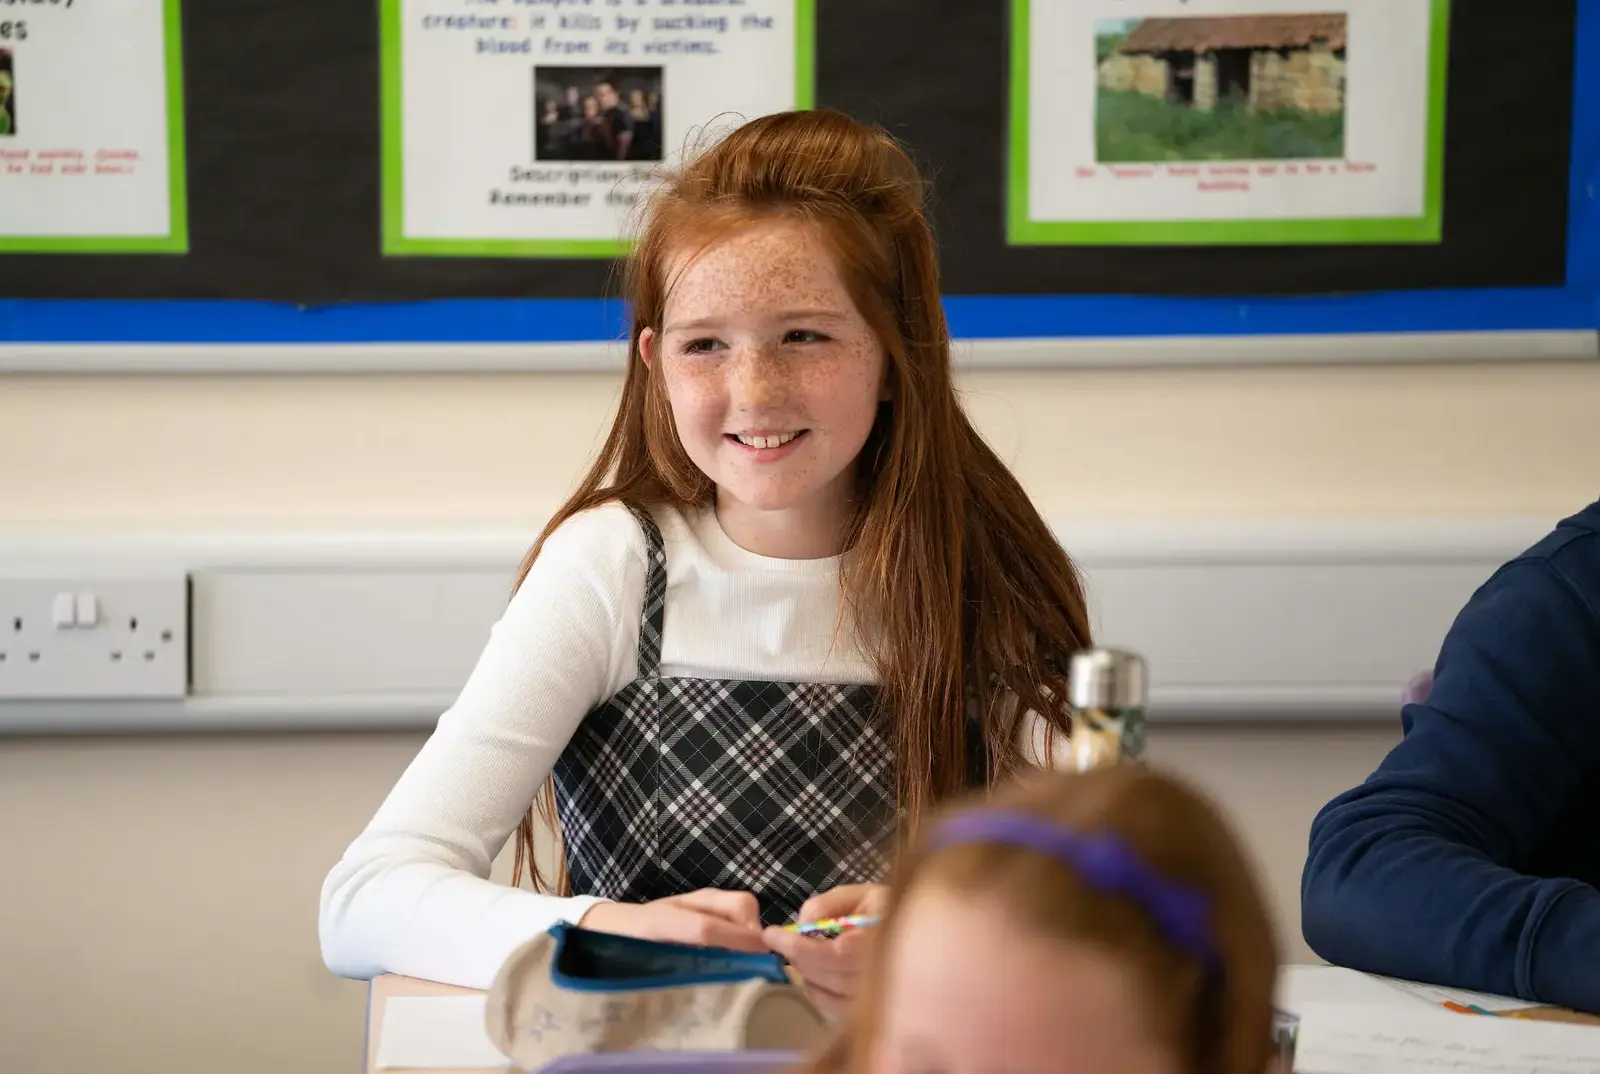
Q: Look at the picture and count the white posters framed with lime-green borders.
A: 3